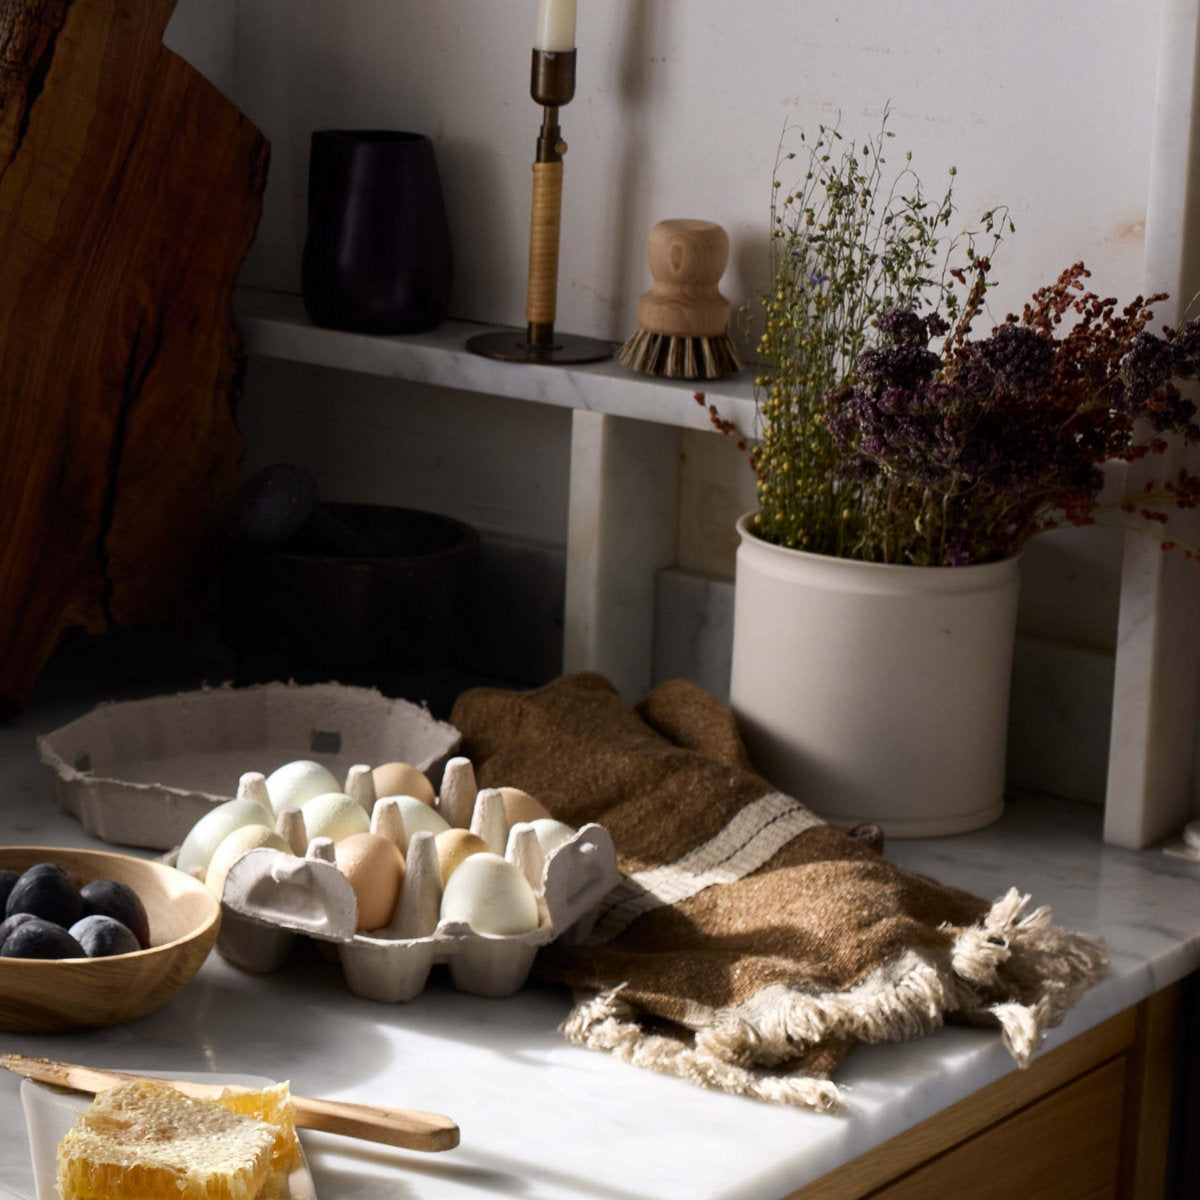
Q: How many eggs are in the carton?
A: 11